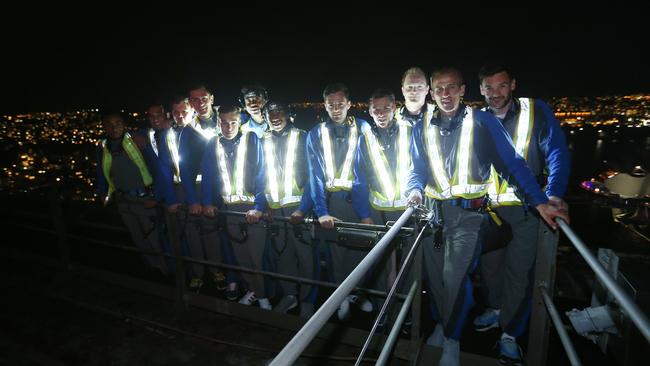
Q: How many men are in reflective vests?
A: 12